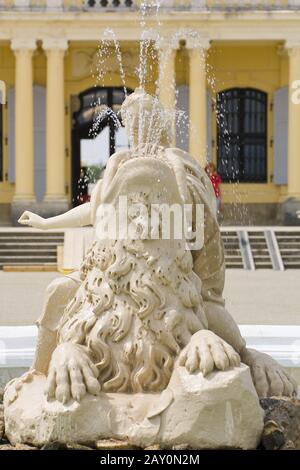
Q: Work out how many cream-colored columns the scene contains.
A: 5